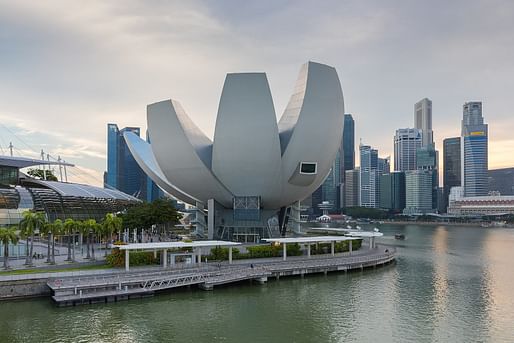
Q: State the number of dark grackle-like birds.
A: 0